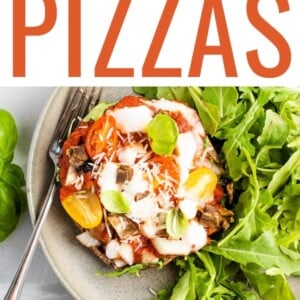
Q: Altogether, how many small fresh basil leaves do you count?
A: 3